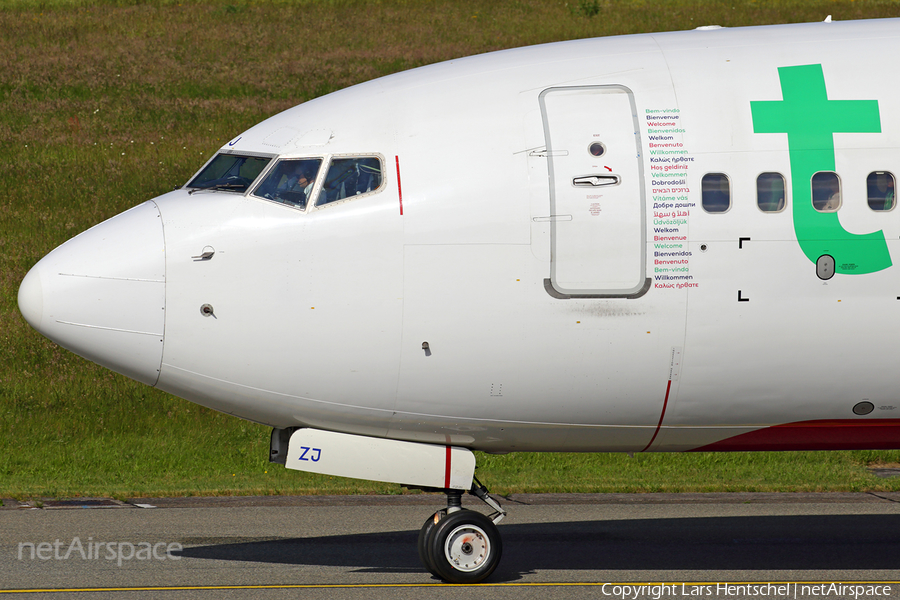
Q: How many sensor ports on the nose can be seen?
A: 3